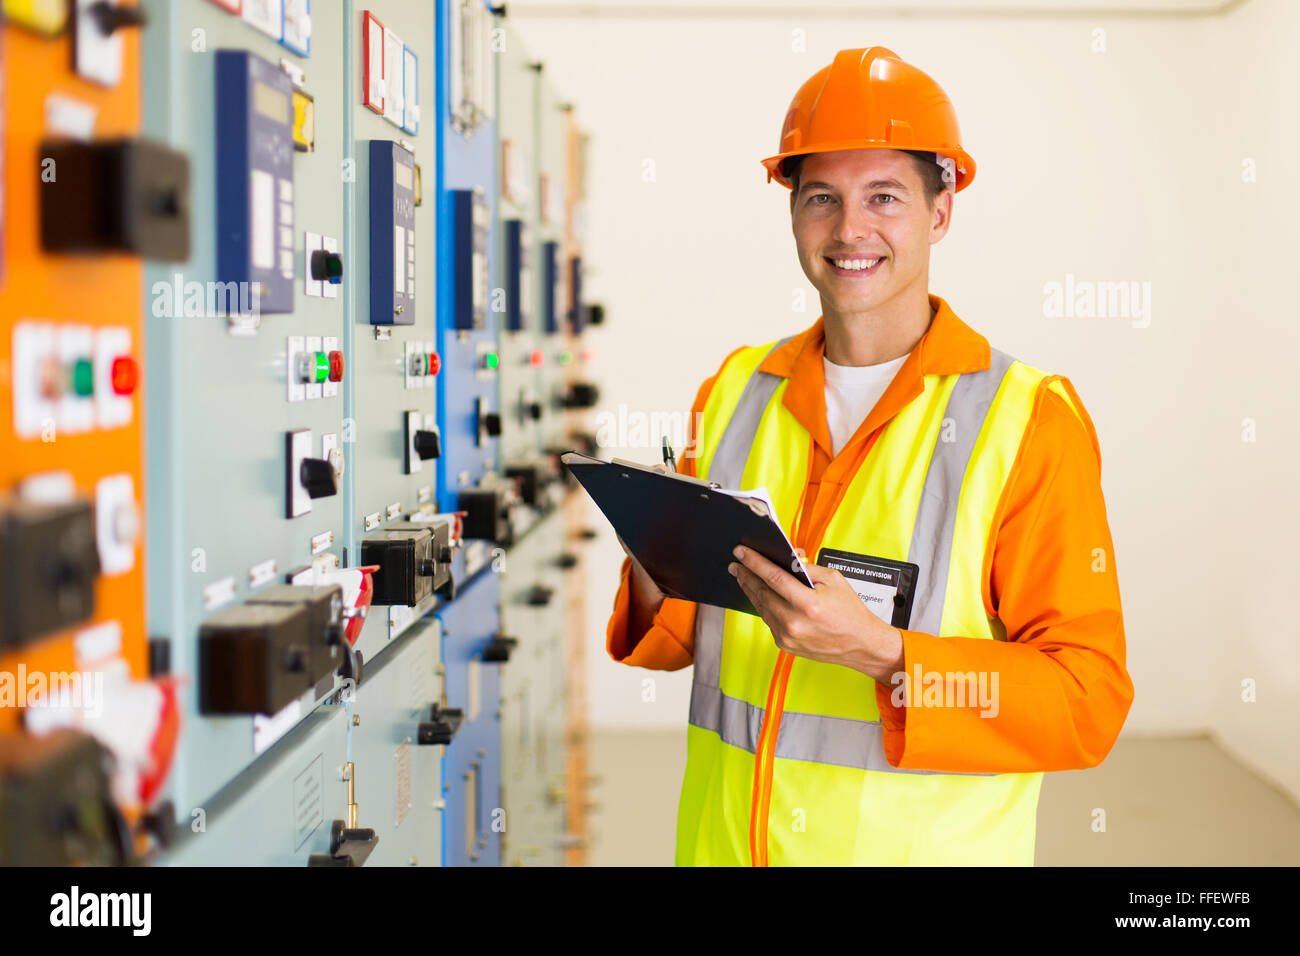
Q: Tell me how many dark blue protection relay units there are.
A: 6